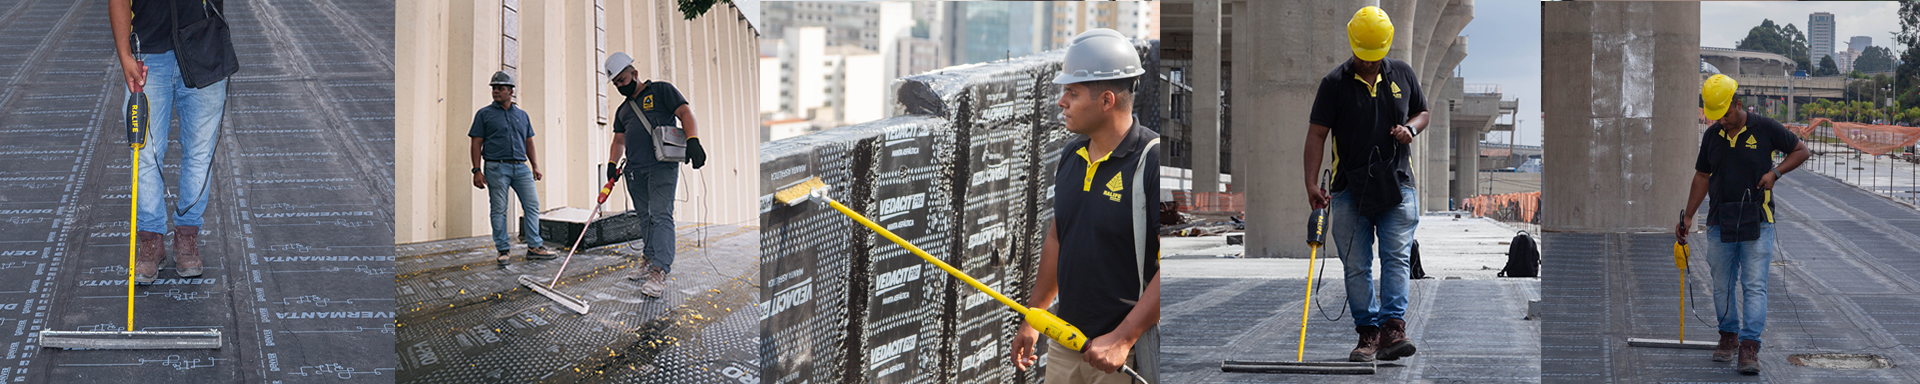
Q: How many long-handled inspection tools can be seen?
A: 5